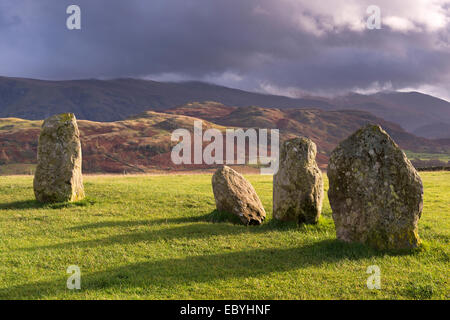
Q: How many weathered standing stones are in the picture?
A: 4